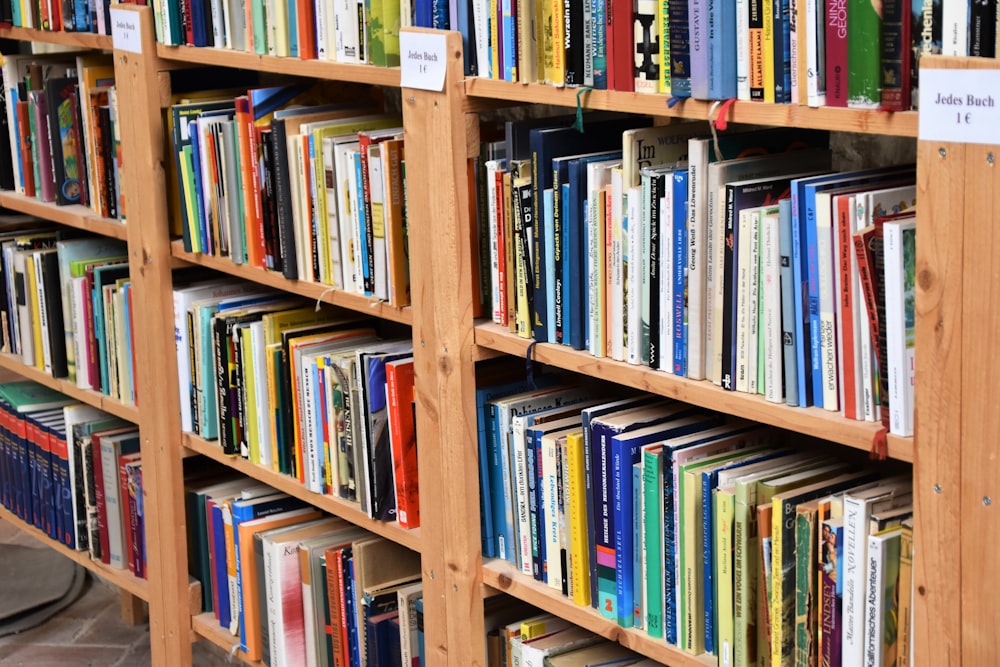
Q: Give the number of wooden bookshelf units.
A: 3